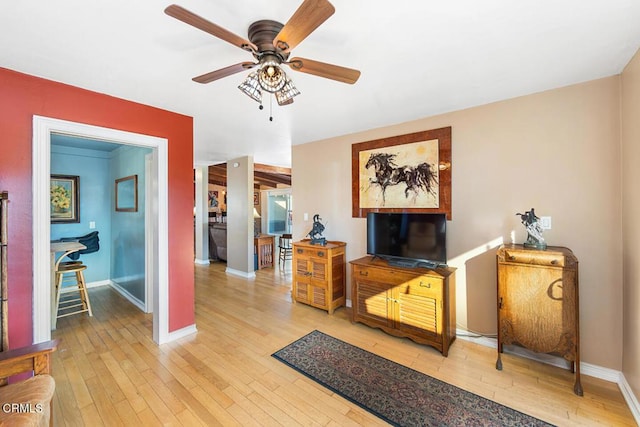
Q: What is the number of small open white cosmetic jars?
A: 0